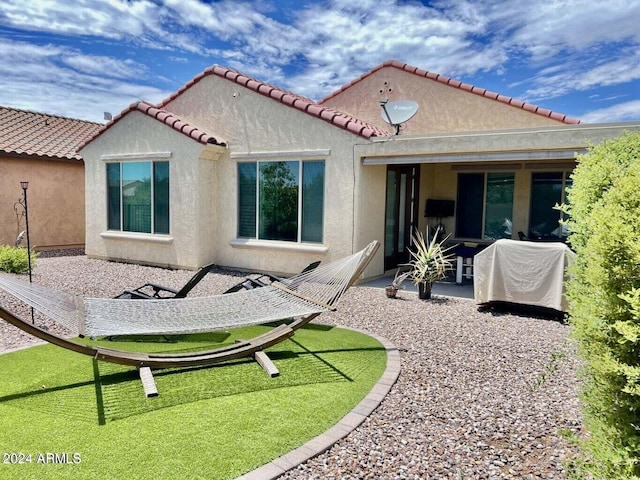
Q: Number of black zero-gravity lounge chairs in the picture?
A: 2